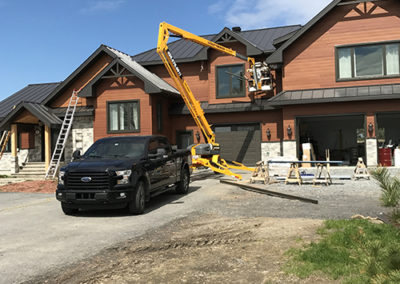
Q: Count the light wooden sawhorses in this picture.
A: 4